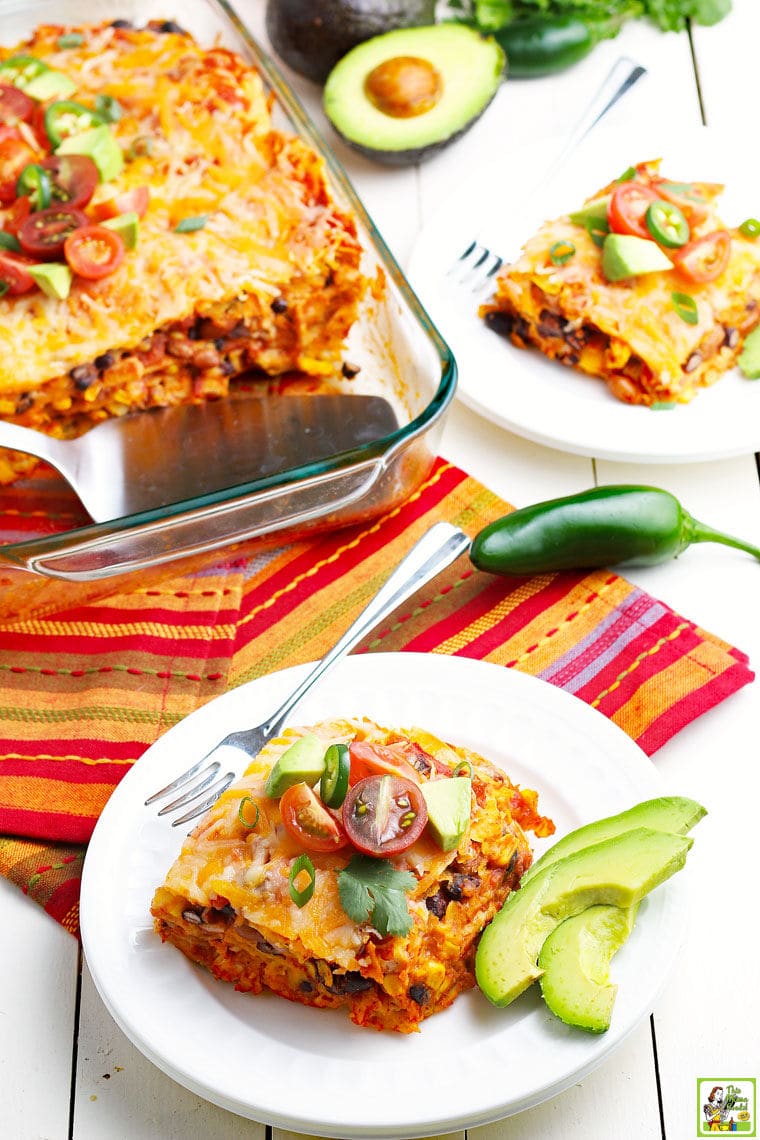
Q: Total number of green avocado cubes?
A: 8